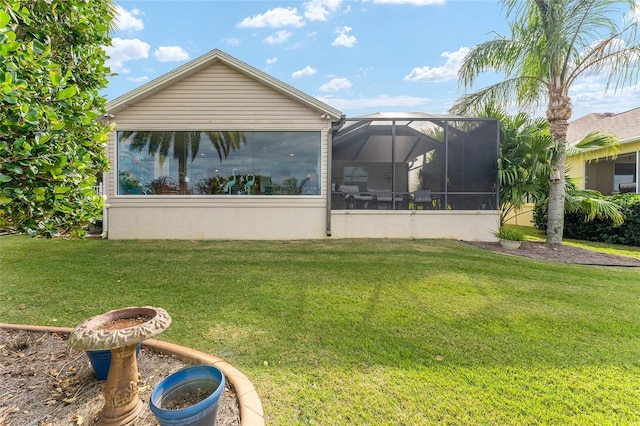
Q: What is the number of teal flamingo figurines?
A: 2